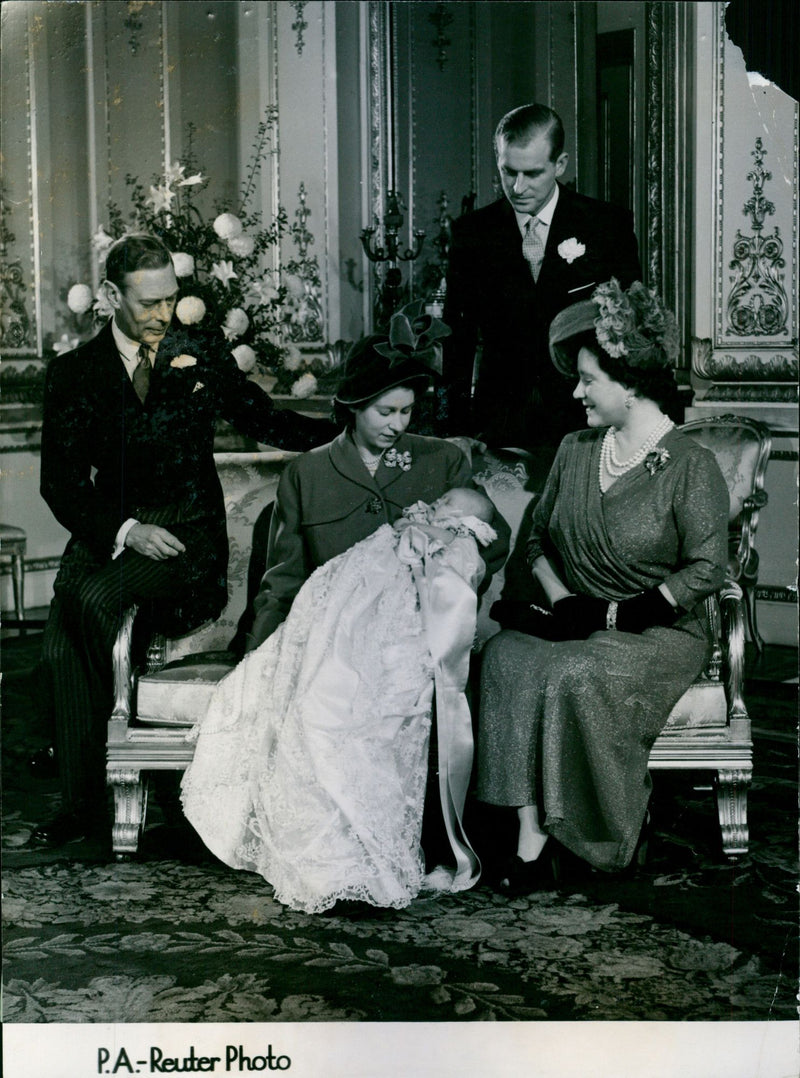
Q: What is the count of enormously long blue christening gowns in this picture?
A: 0